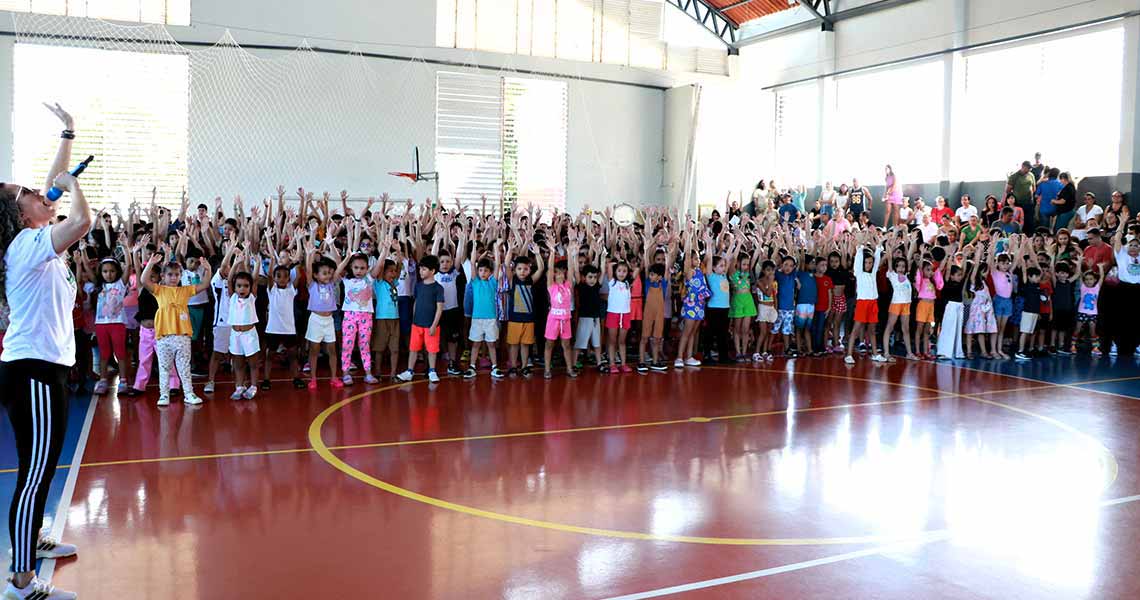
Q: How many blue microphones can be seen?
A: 1